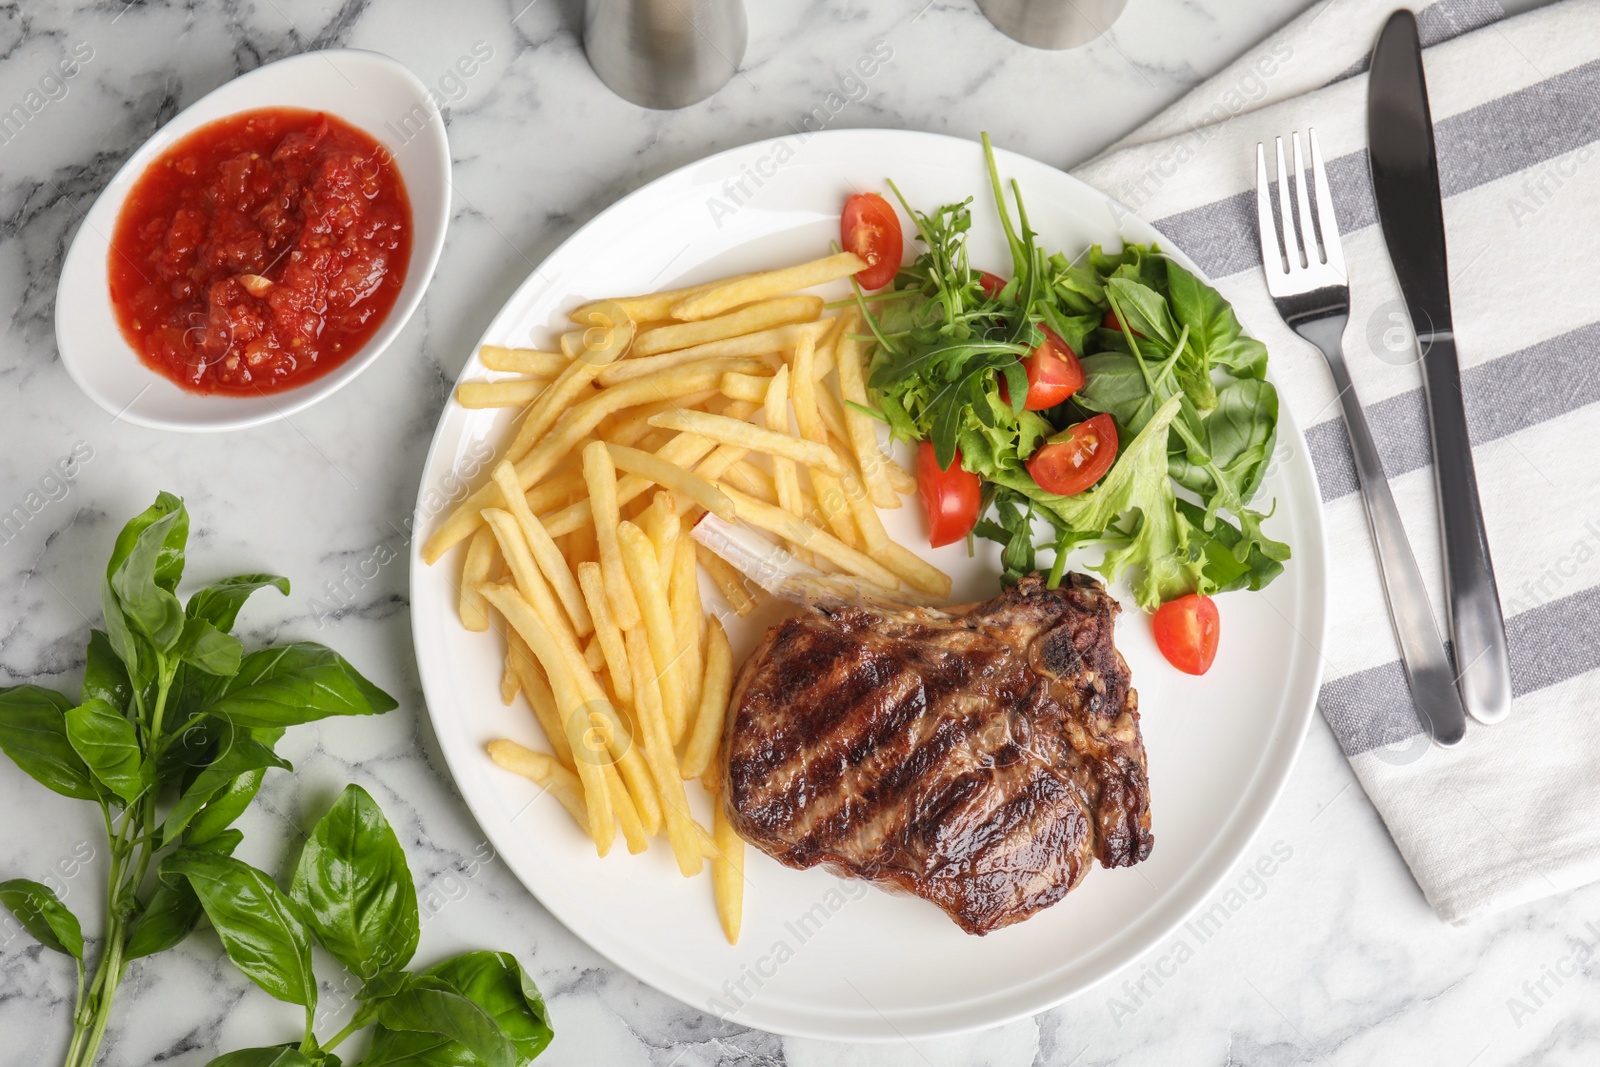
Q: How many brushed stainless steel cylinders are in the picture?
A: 2